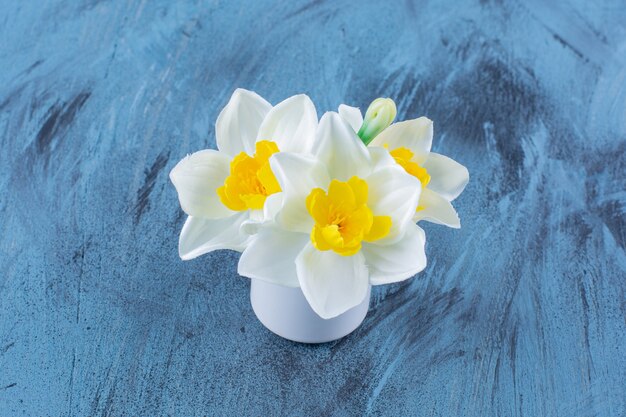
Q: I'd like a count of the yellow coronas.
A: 3